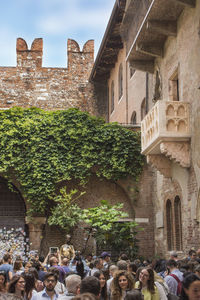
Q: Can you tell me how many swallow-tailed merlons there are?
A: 2